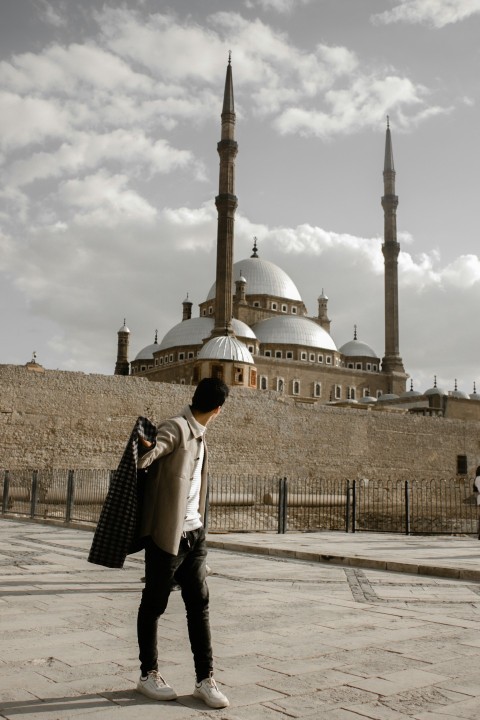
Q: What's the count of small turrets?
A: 4